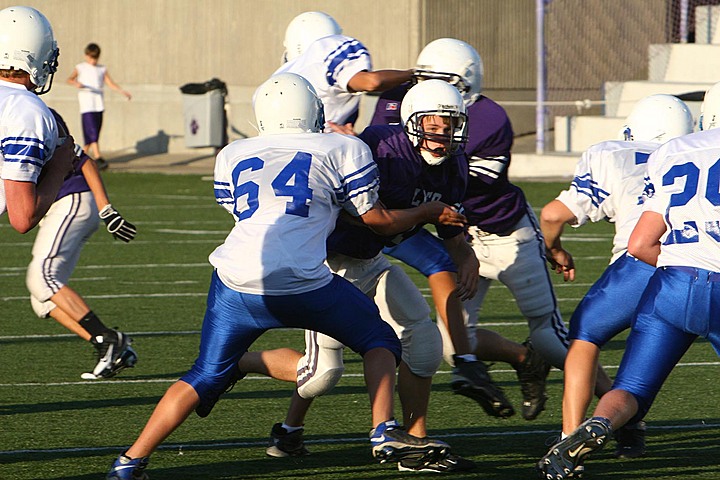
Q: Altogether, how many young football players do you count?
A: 8